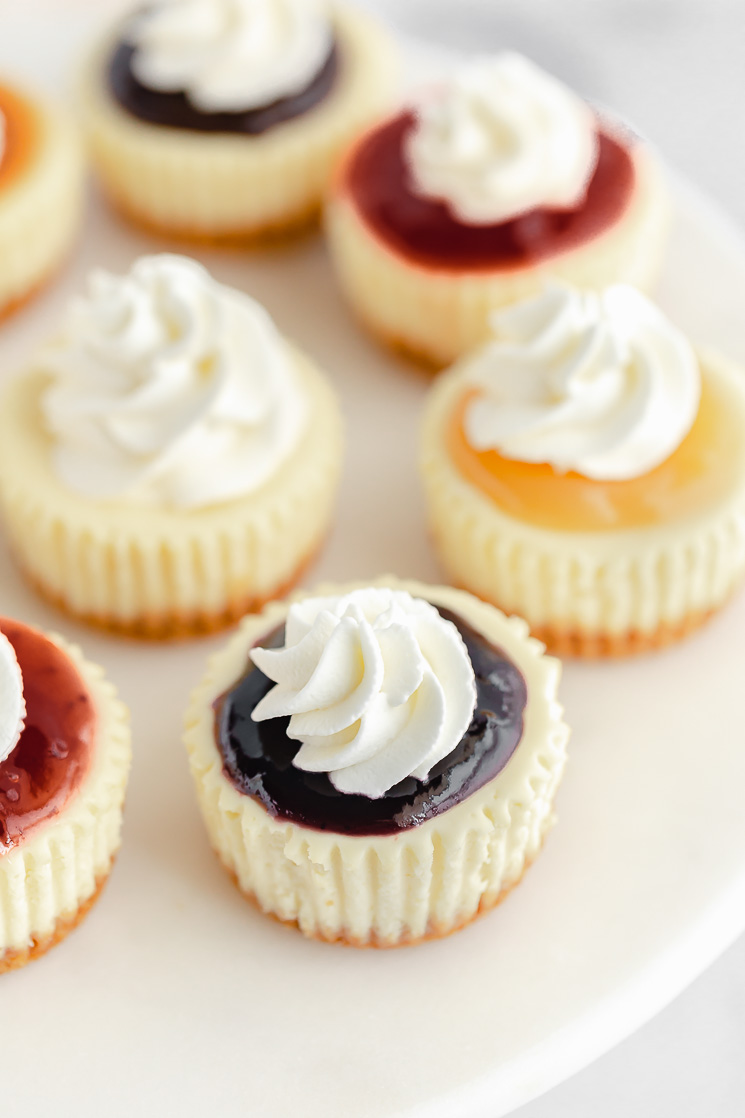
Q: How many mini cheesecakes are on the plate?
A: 7